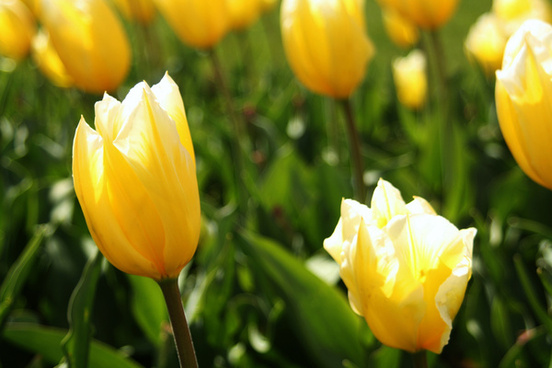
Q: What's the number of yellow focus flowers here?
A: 2